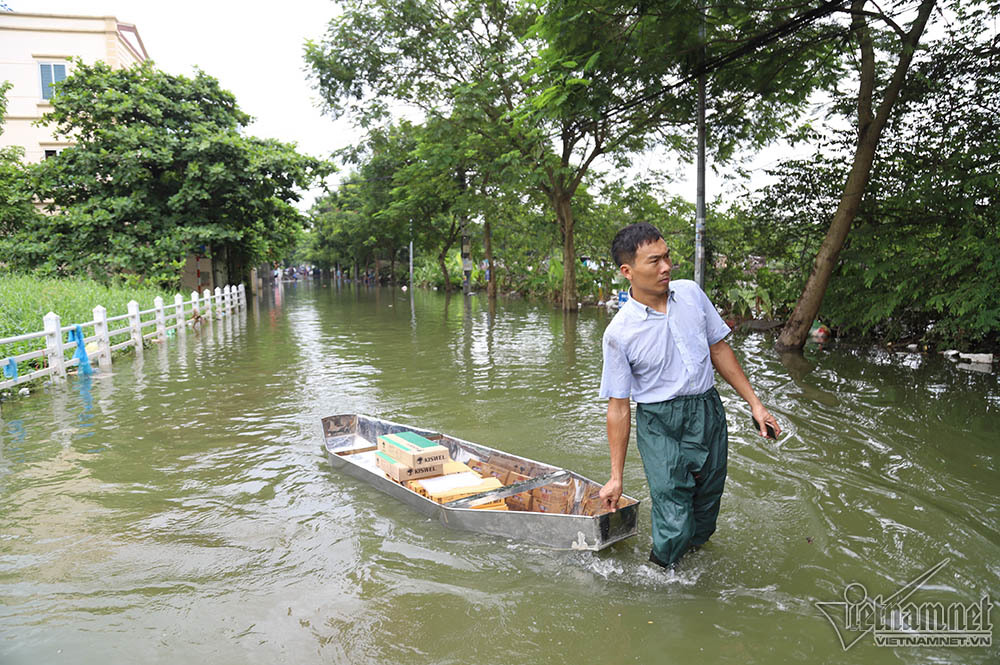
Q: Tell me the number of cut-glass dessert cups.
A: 0